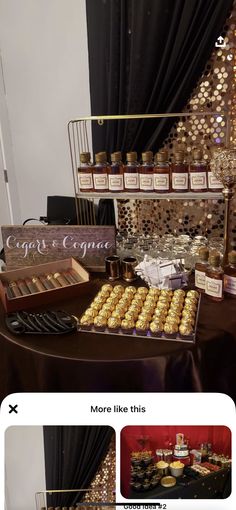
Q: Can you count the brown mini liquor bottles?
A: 12